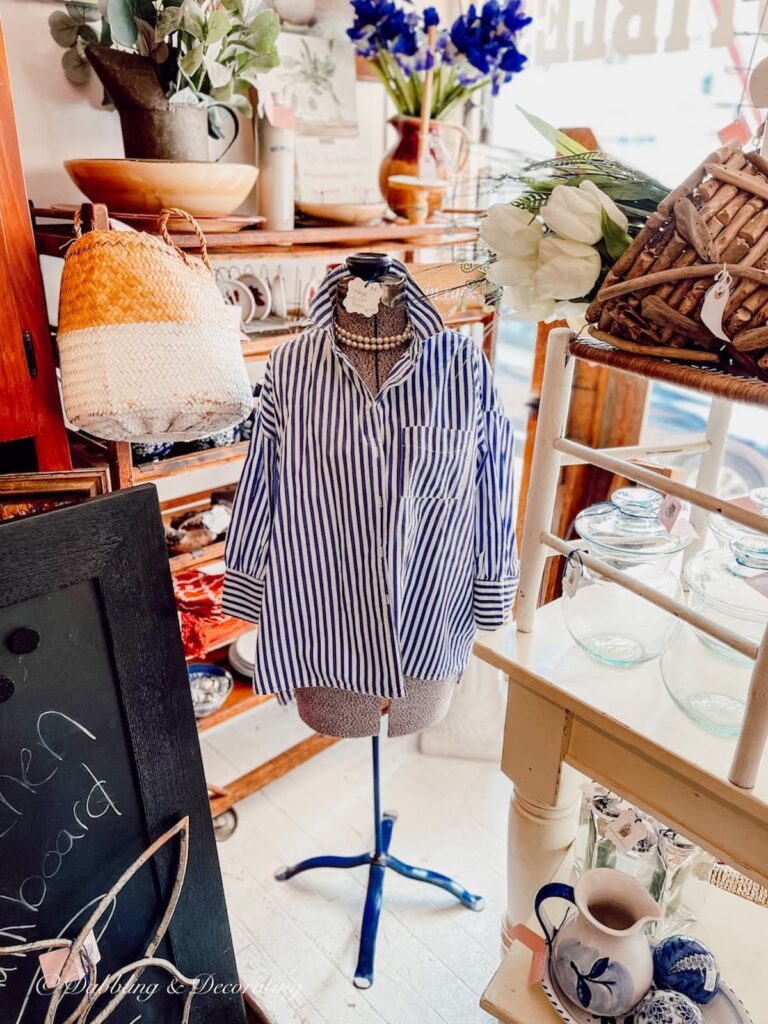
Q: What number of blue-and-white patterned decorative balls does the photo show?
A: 2